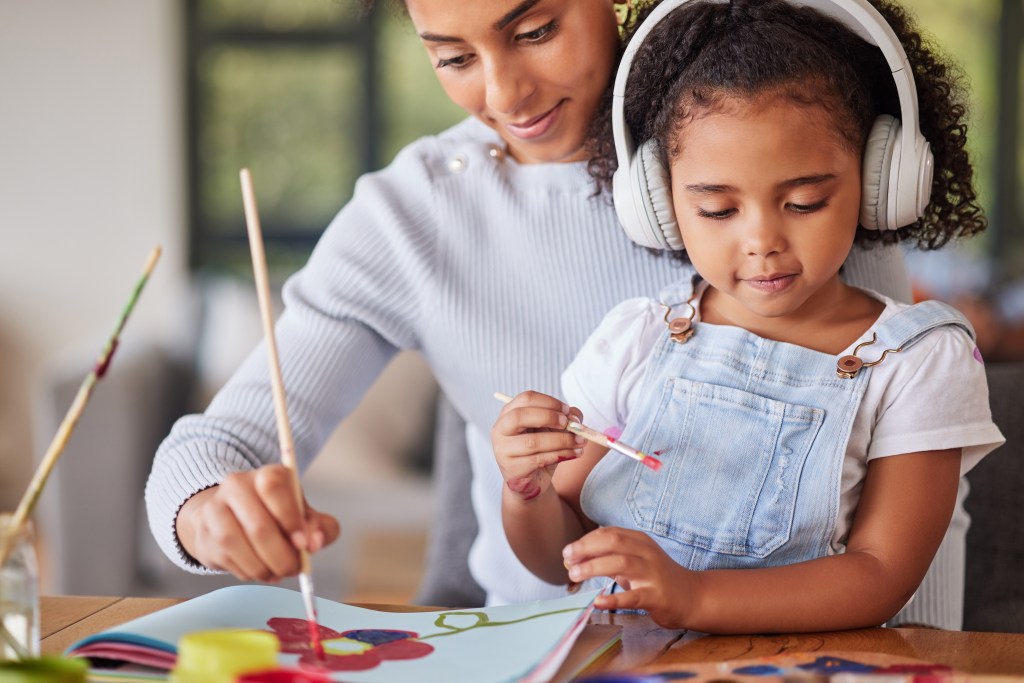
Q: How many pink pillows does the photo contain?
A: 0